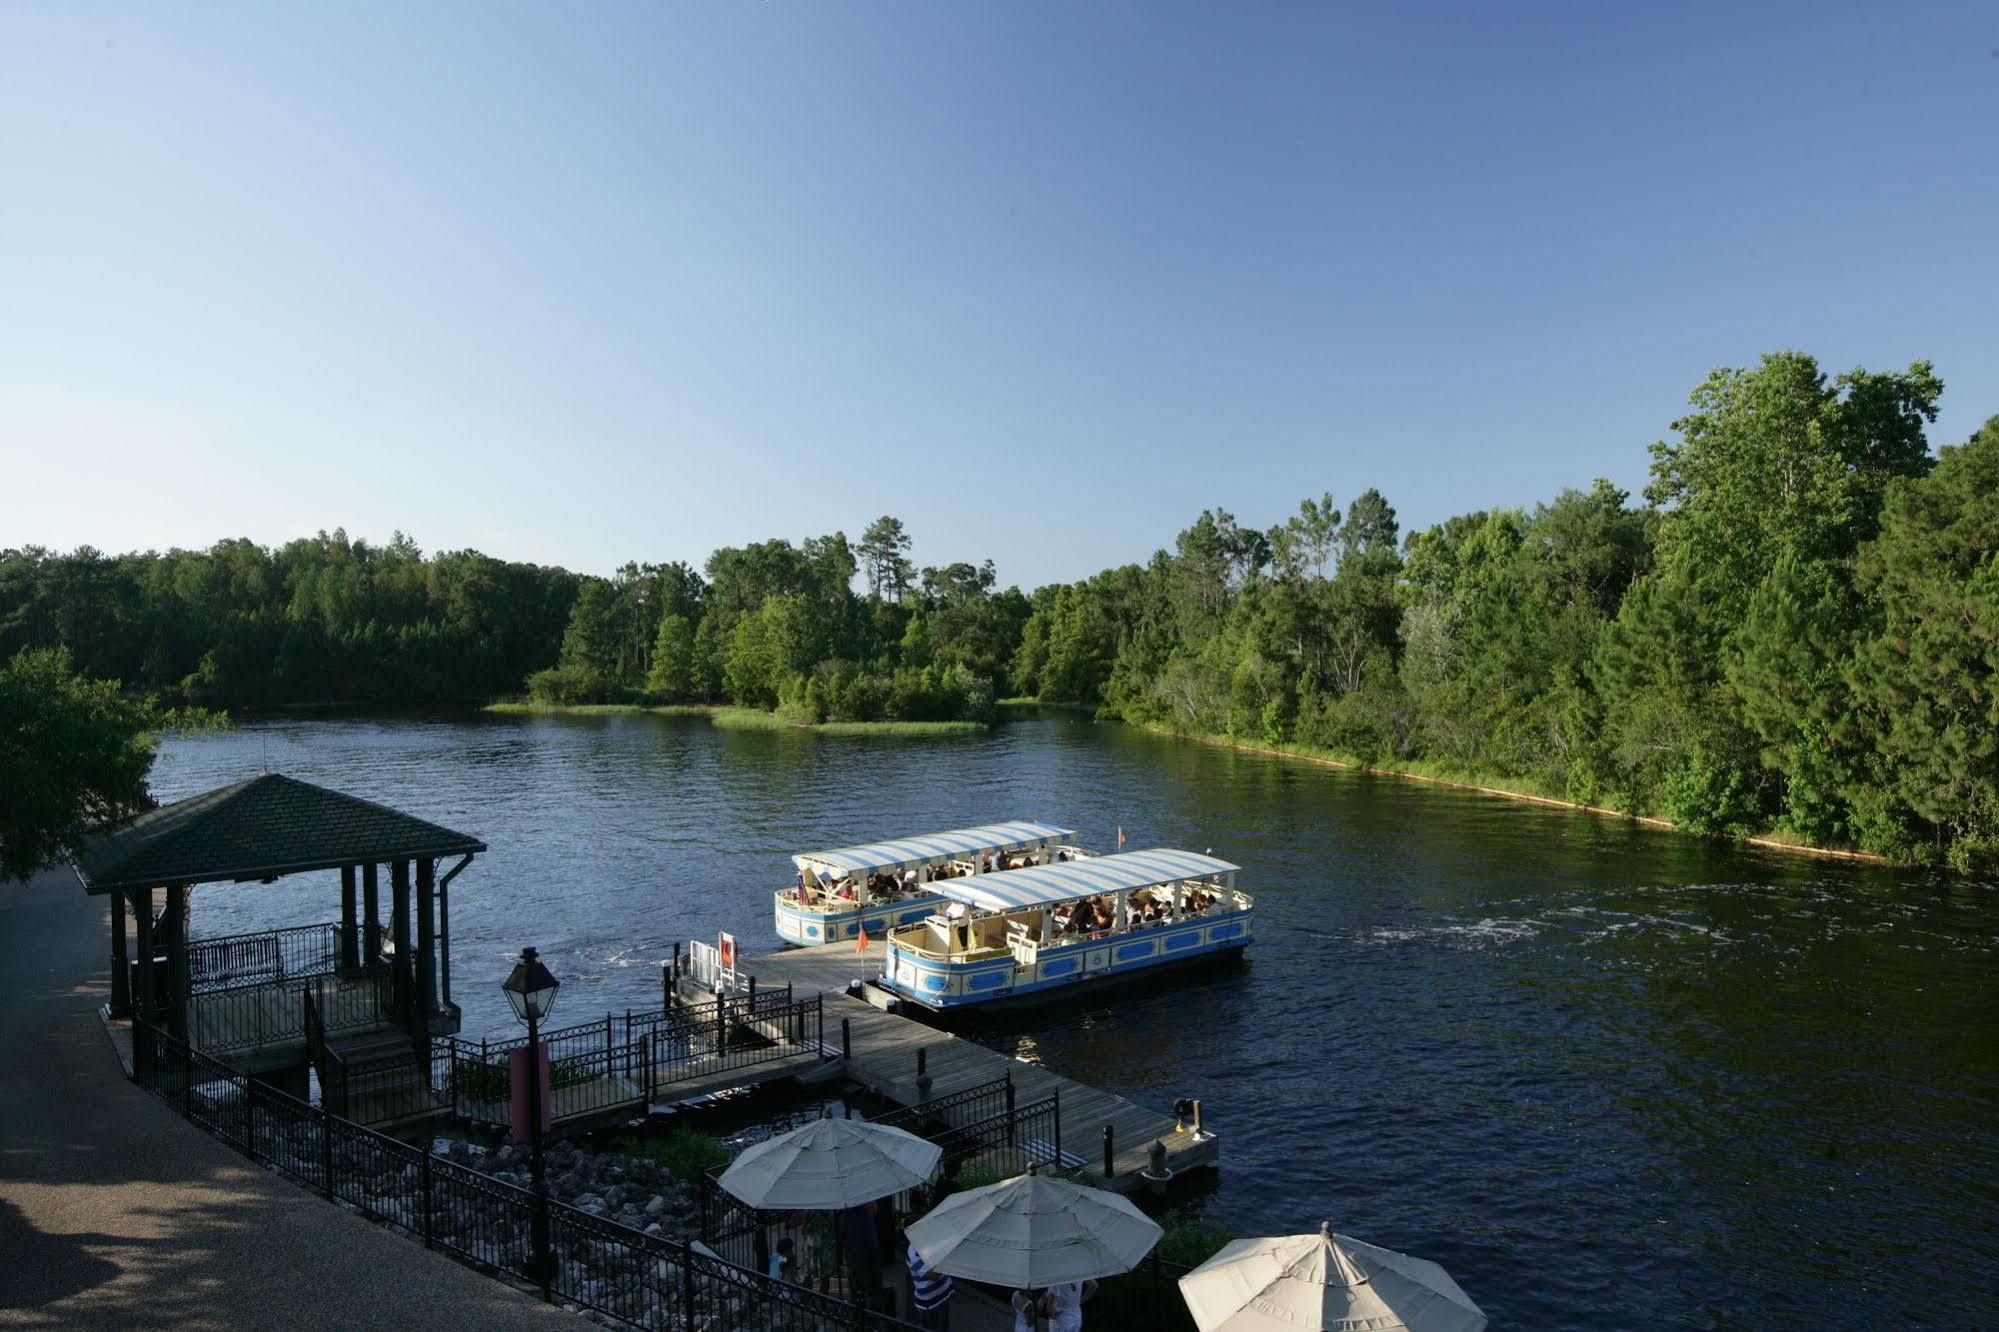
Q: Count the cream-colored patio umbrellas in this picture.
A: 3